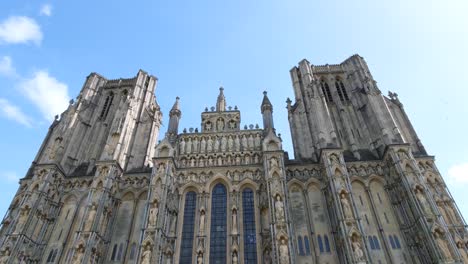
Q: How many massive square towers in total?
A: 2